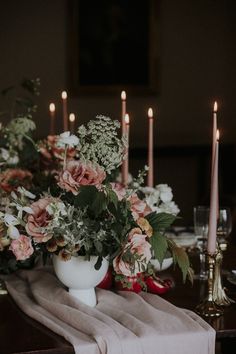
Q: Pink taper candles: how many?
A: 8